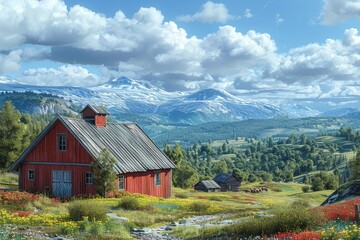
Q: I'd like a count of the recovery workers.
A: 0